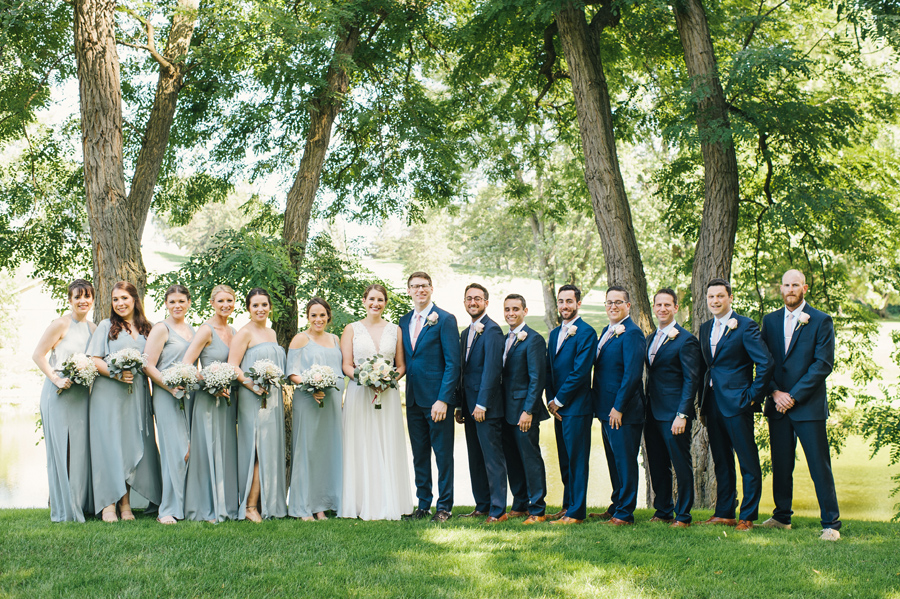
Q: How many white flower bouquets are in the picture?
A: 7